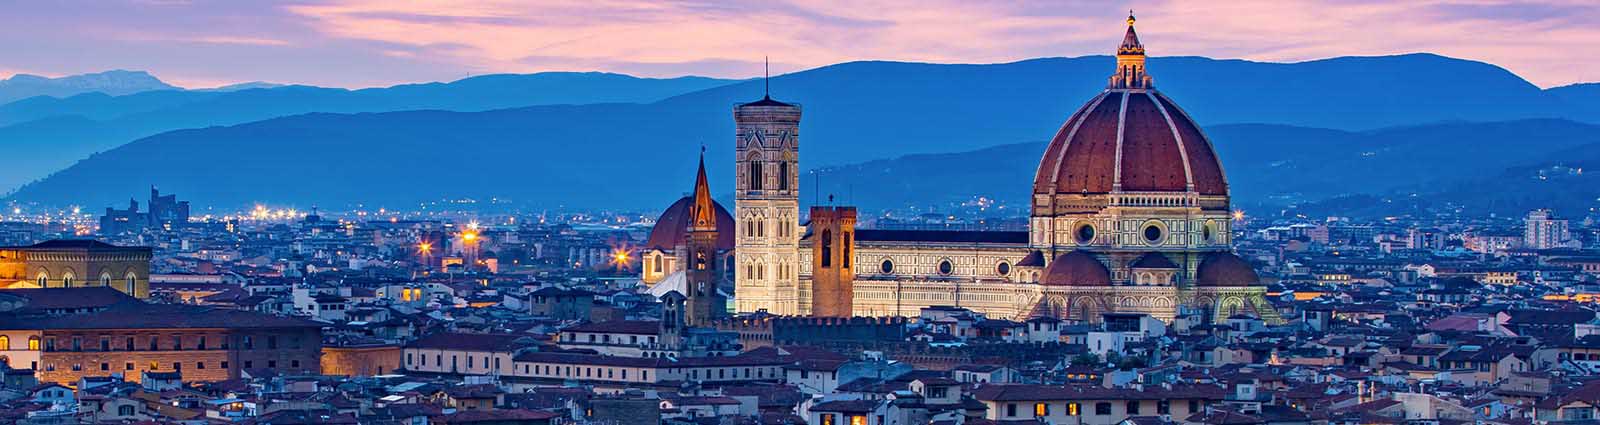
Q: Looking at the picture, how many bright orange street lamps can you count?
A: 3